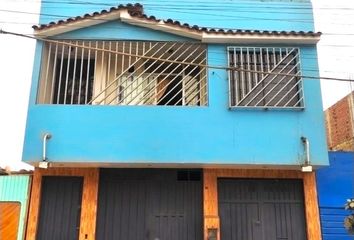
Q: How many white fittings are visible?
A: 2